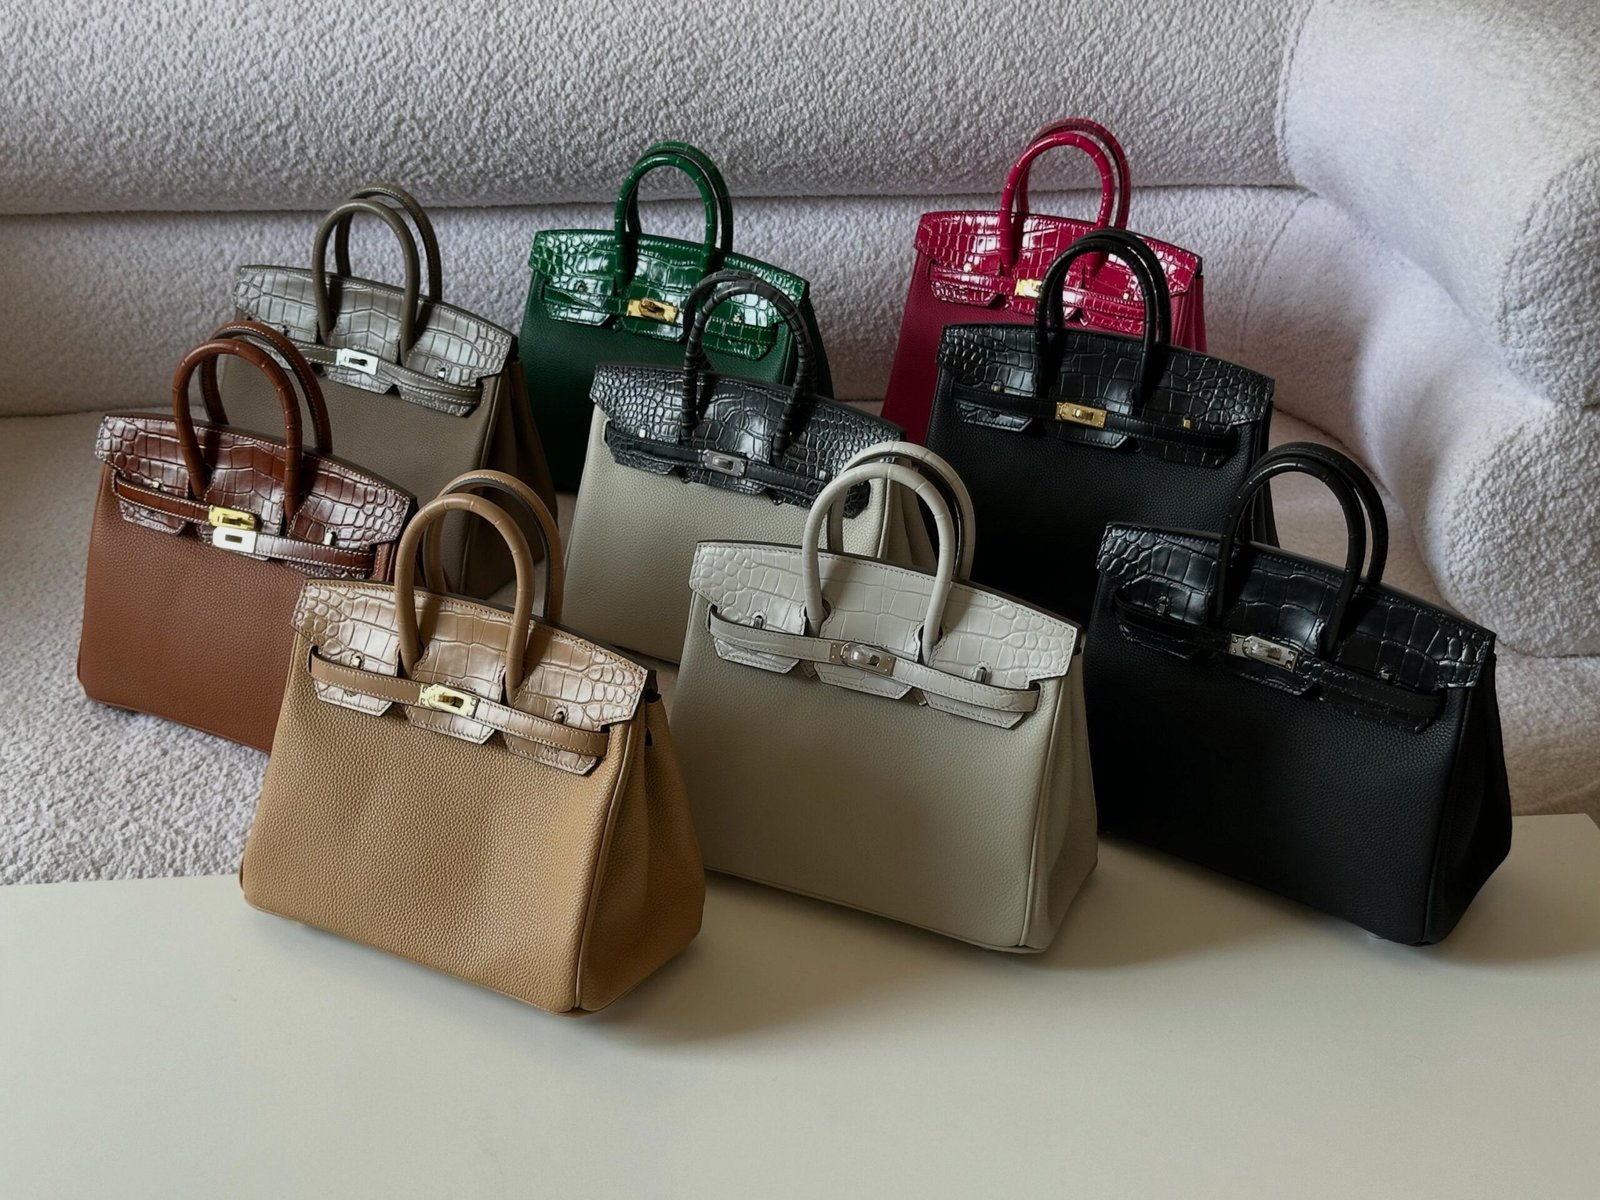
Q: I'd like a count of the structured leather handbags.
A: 9